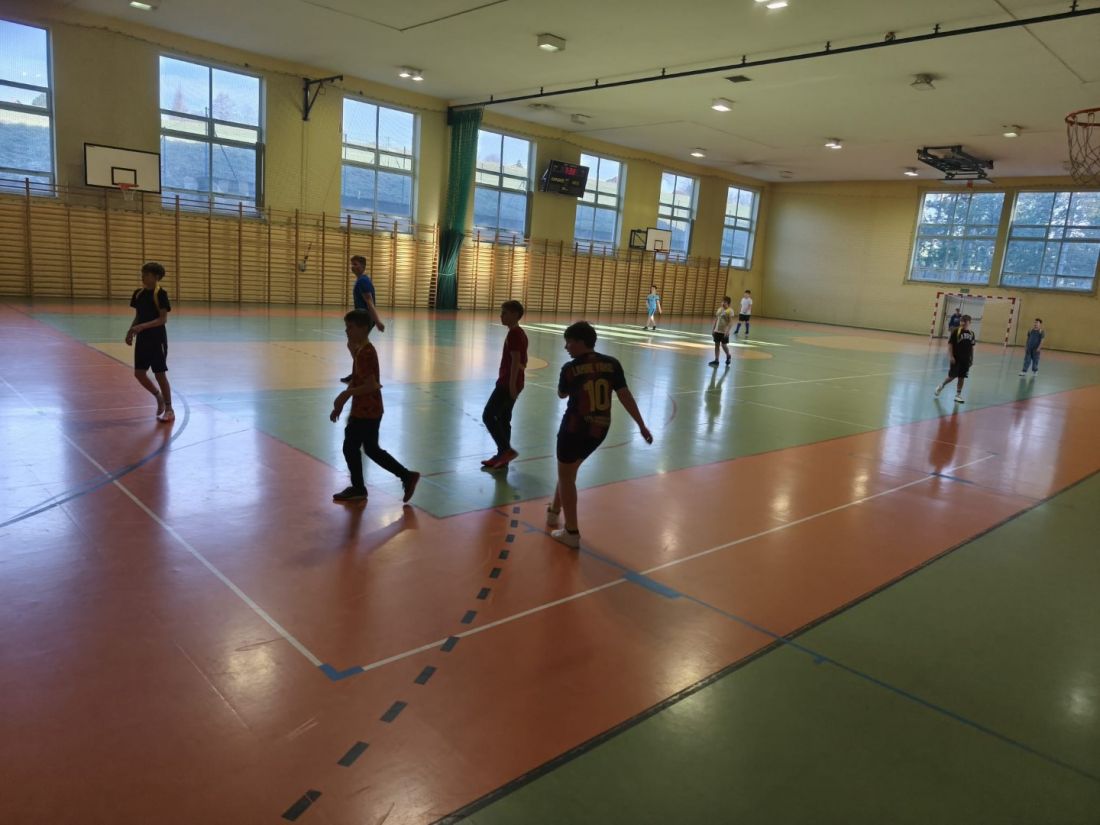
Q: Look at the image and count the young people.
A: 11